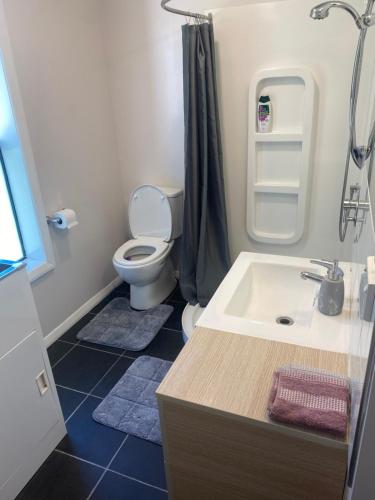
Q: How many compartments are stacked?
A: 3